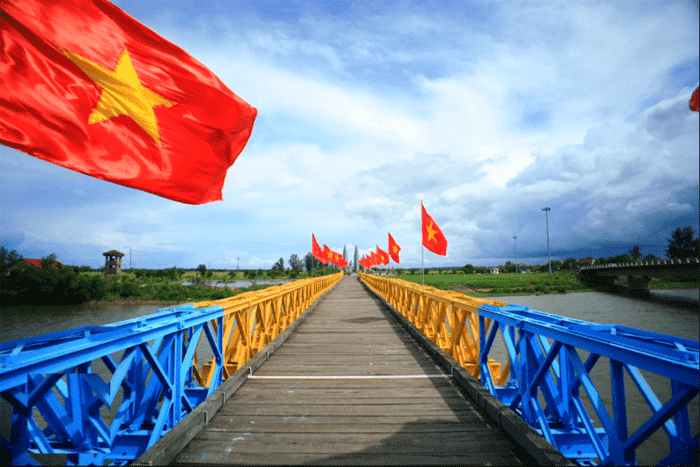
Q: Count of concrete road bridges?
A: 1